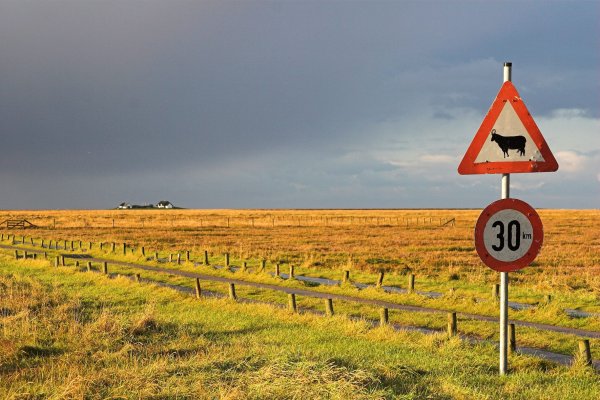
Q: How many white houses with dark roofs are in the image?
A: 2